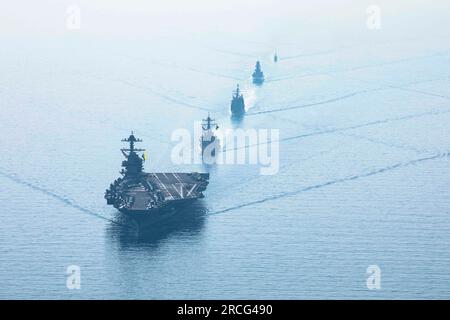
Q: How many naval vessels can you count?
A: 5